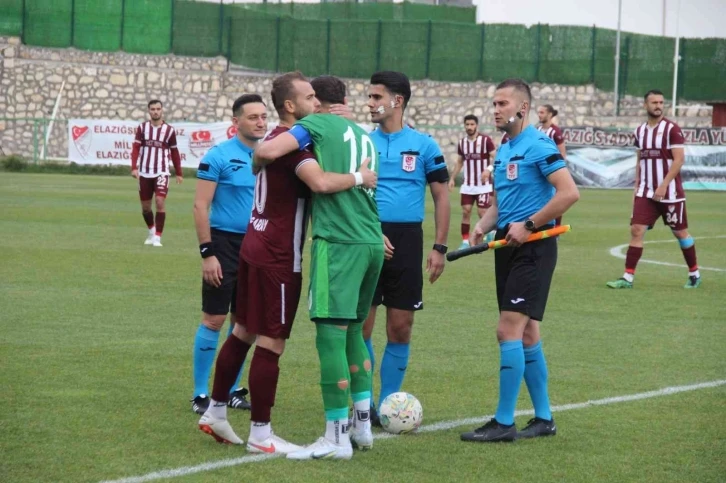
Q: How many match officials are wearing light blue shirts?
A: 3